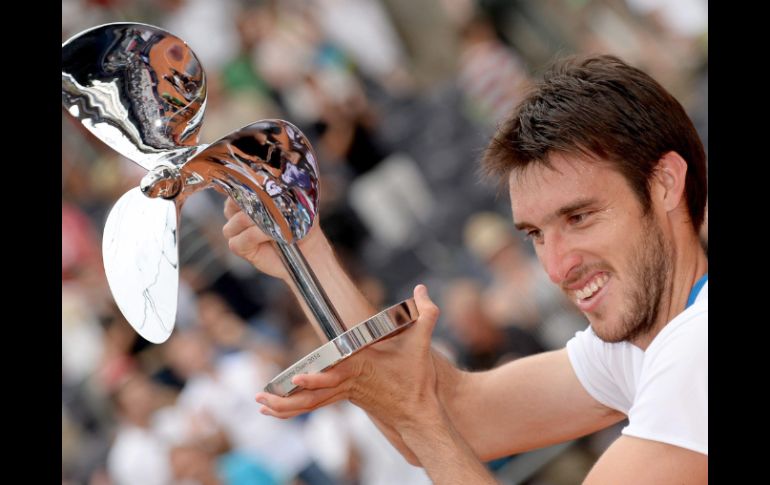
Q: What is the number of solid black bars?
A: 2